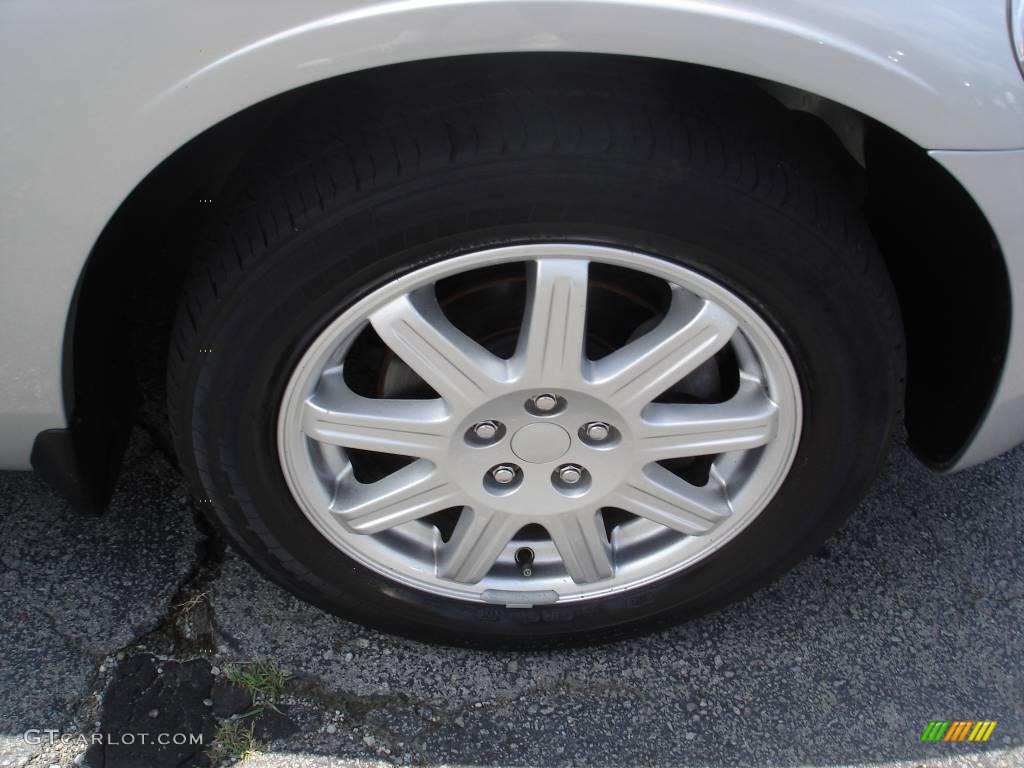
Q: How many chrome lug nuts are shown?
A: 5